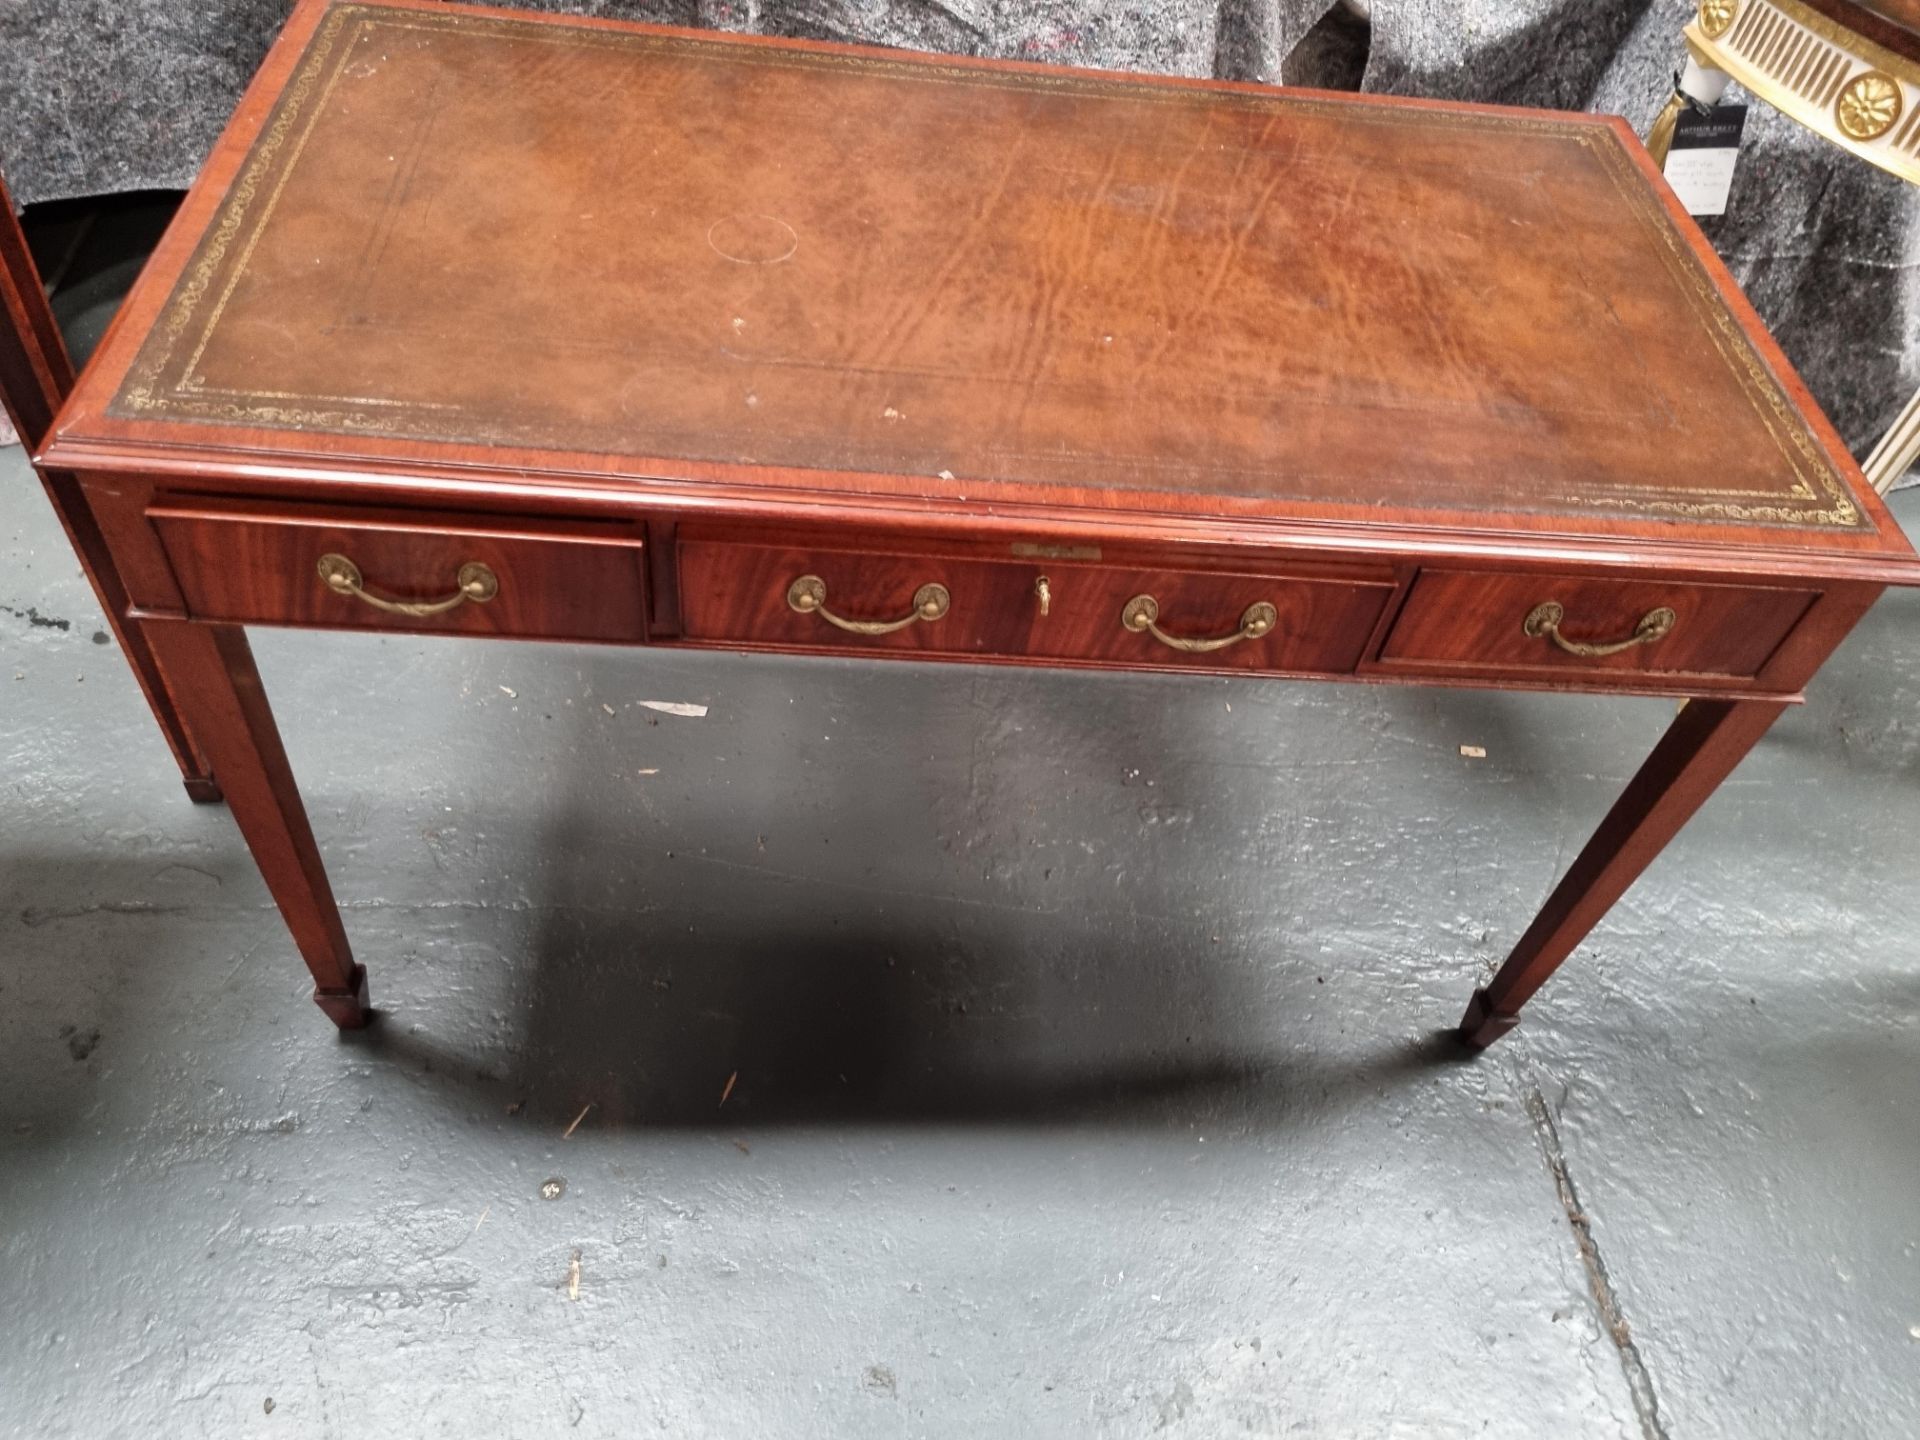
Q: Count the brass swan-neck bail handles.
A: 4